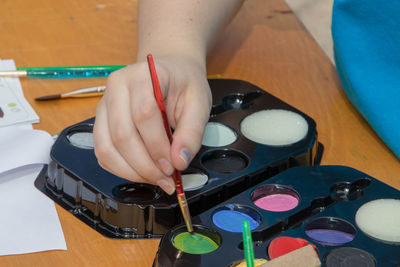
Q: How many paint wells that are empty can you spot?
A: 2